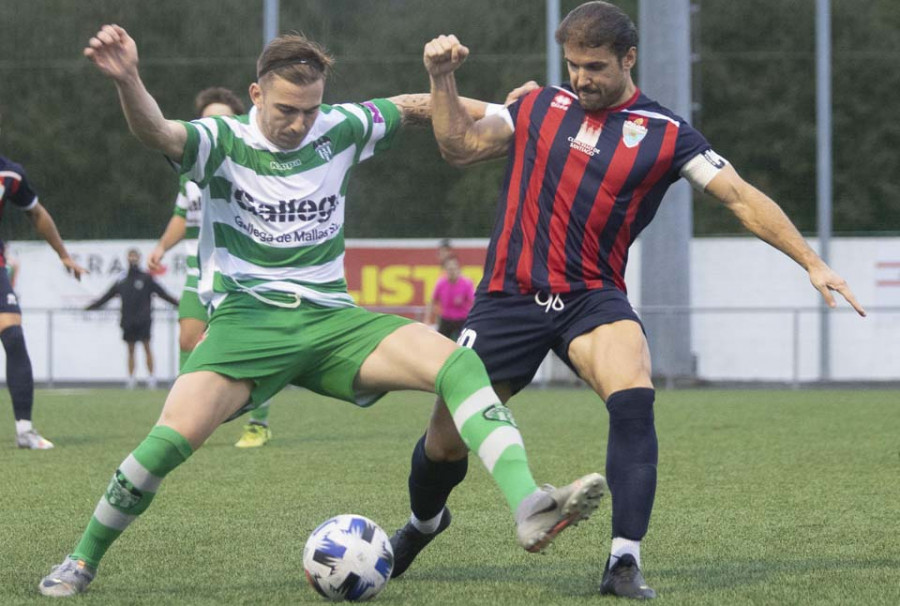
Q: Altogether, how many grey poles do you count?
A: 4